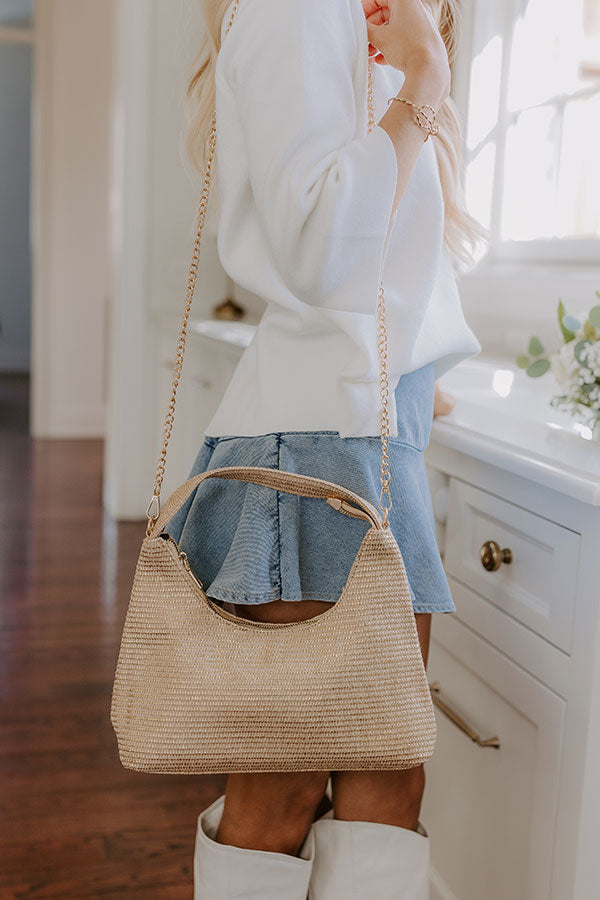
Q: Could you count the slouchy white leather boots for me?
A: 2